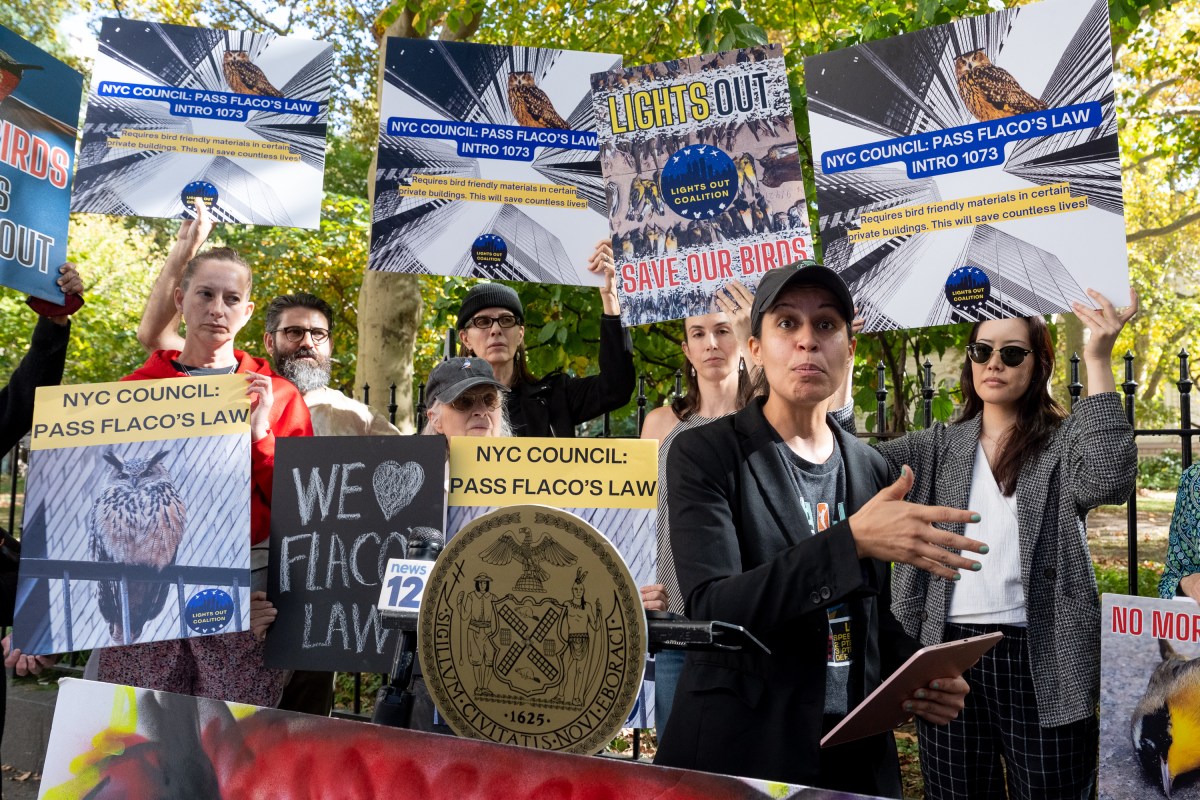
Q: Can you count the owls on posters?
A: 4